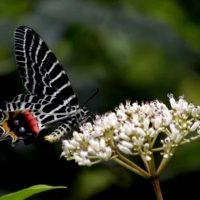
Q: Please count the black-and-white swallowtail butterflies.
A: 1